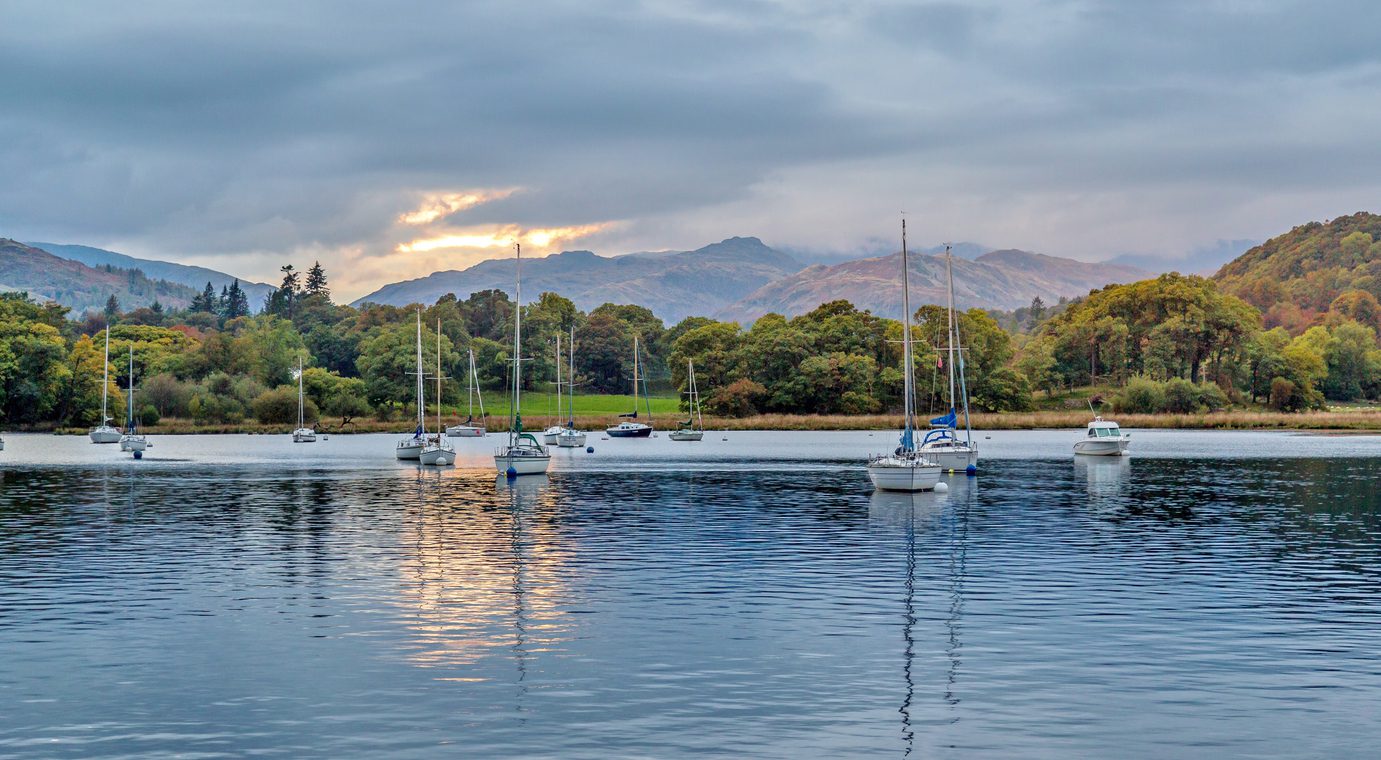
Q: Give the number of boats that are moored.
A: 14